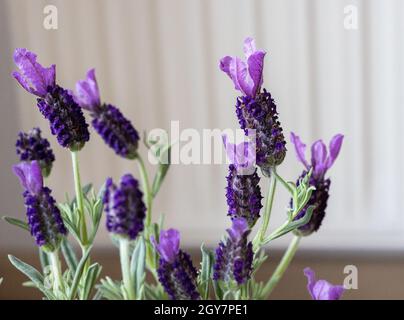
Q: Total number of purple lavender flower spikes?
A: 11